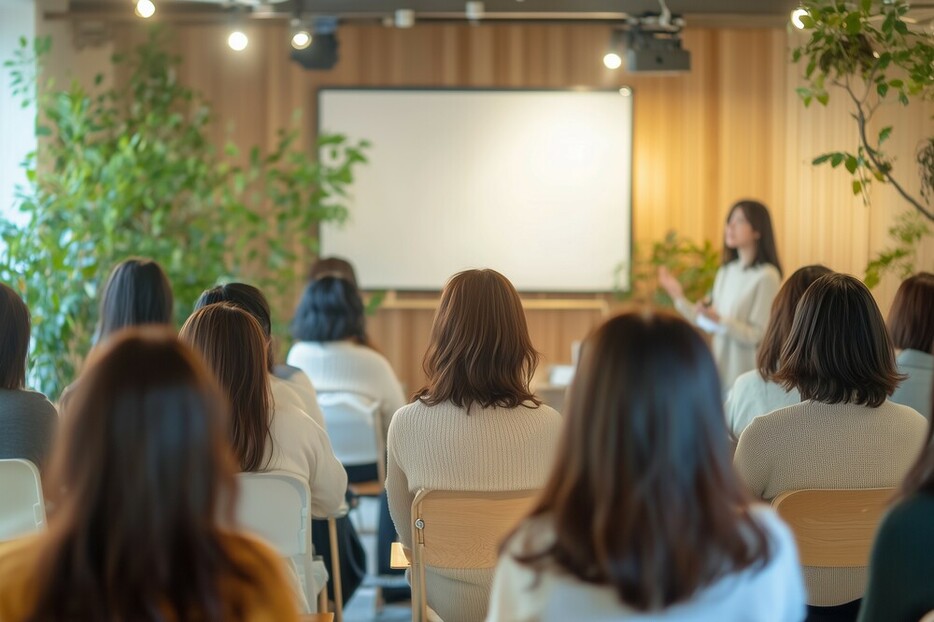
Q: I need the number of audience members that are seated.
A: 13